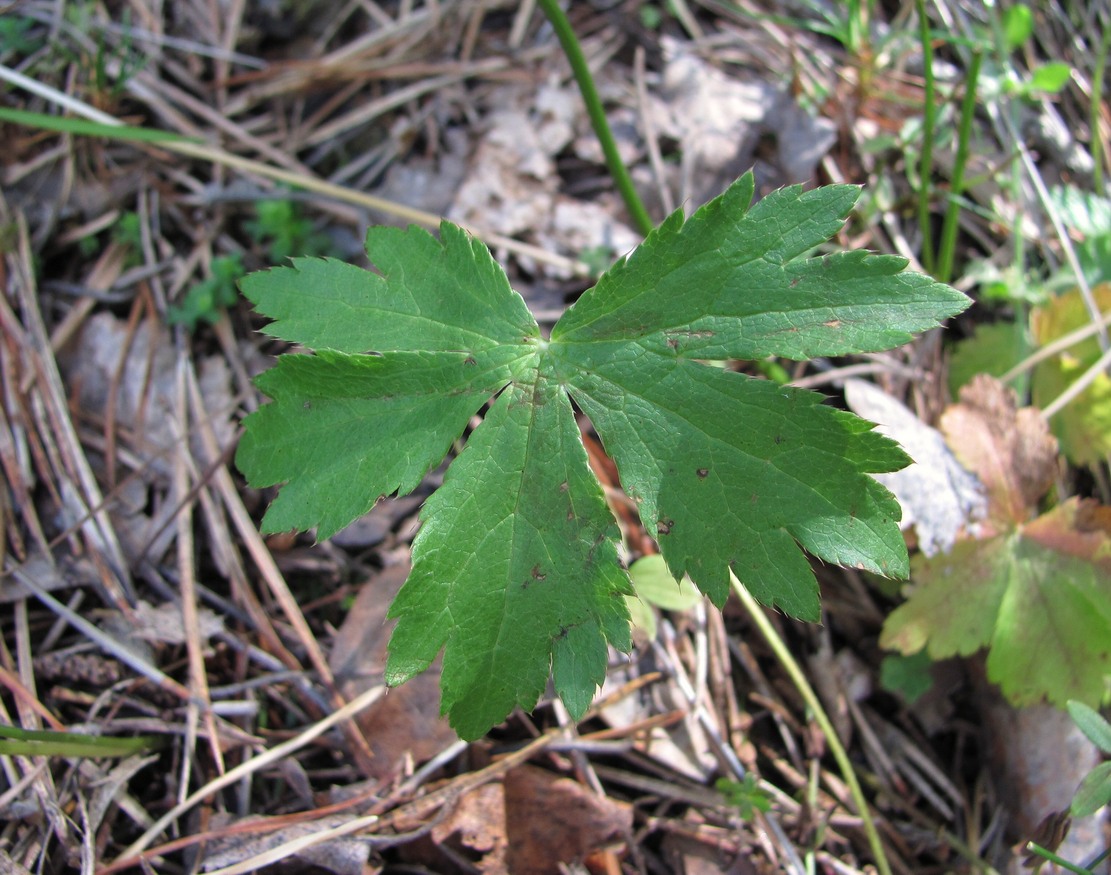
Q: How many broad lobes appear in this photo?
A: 5